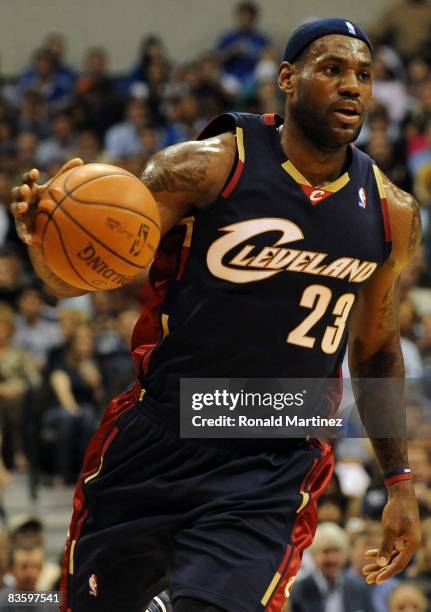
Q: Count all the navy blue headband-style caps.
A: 1